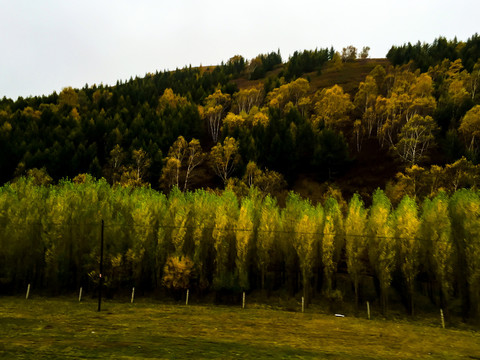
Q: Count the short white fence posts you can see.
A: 8